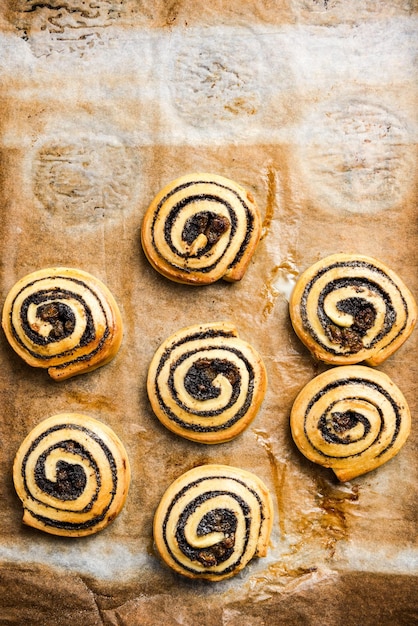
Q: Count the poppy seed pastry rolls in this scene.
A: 7